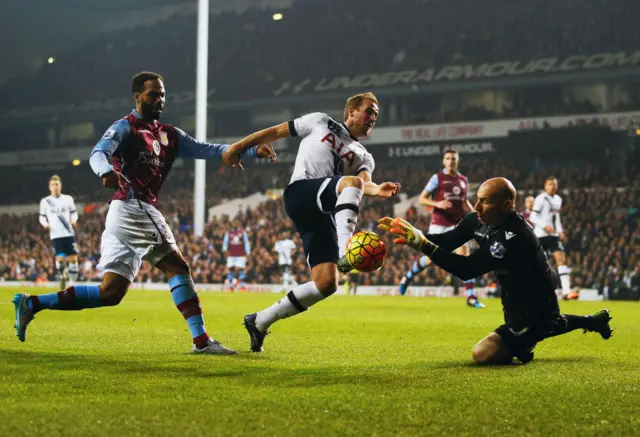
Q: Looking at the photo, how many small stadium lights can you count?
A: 3